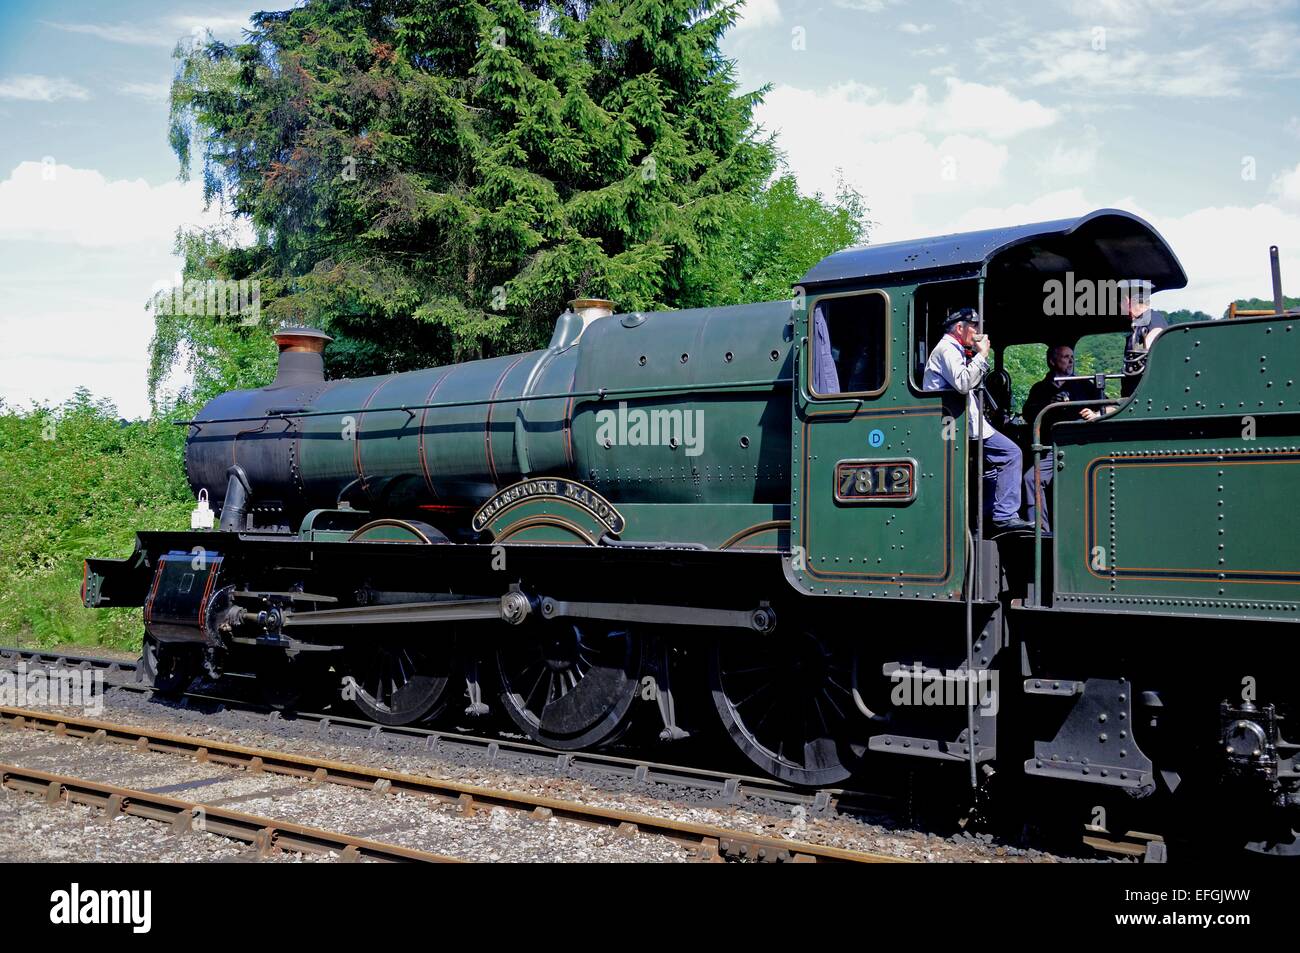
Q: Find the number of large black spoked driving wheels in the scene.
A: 3